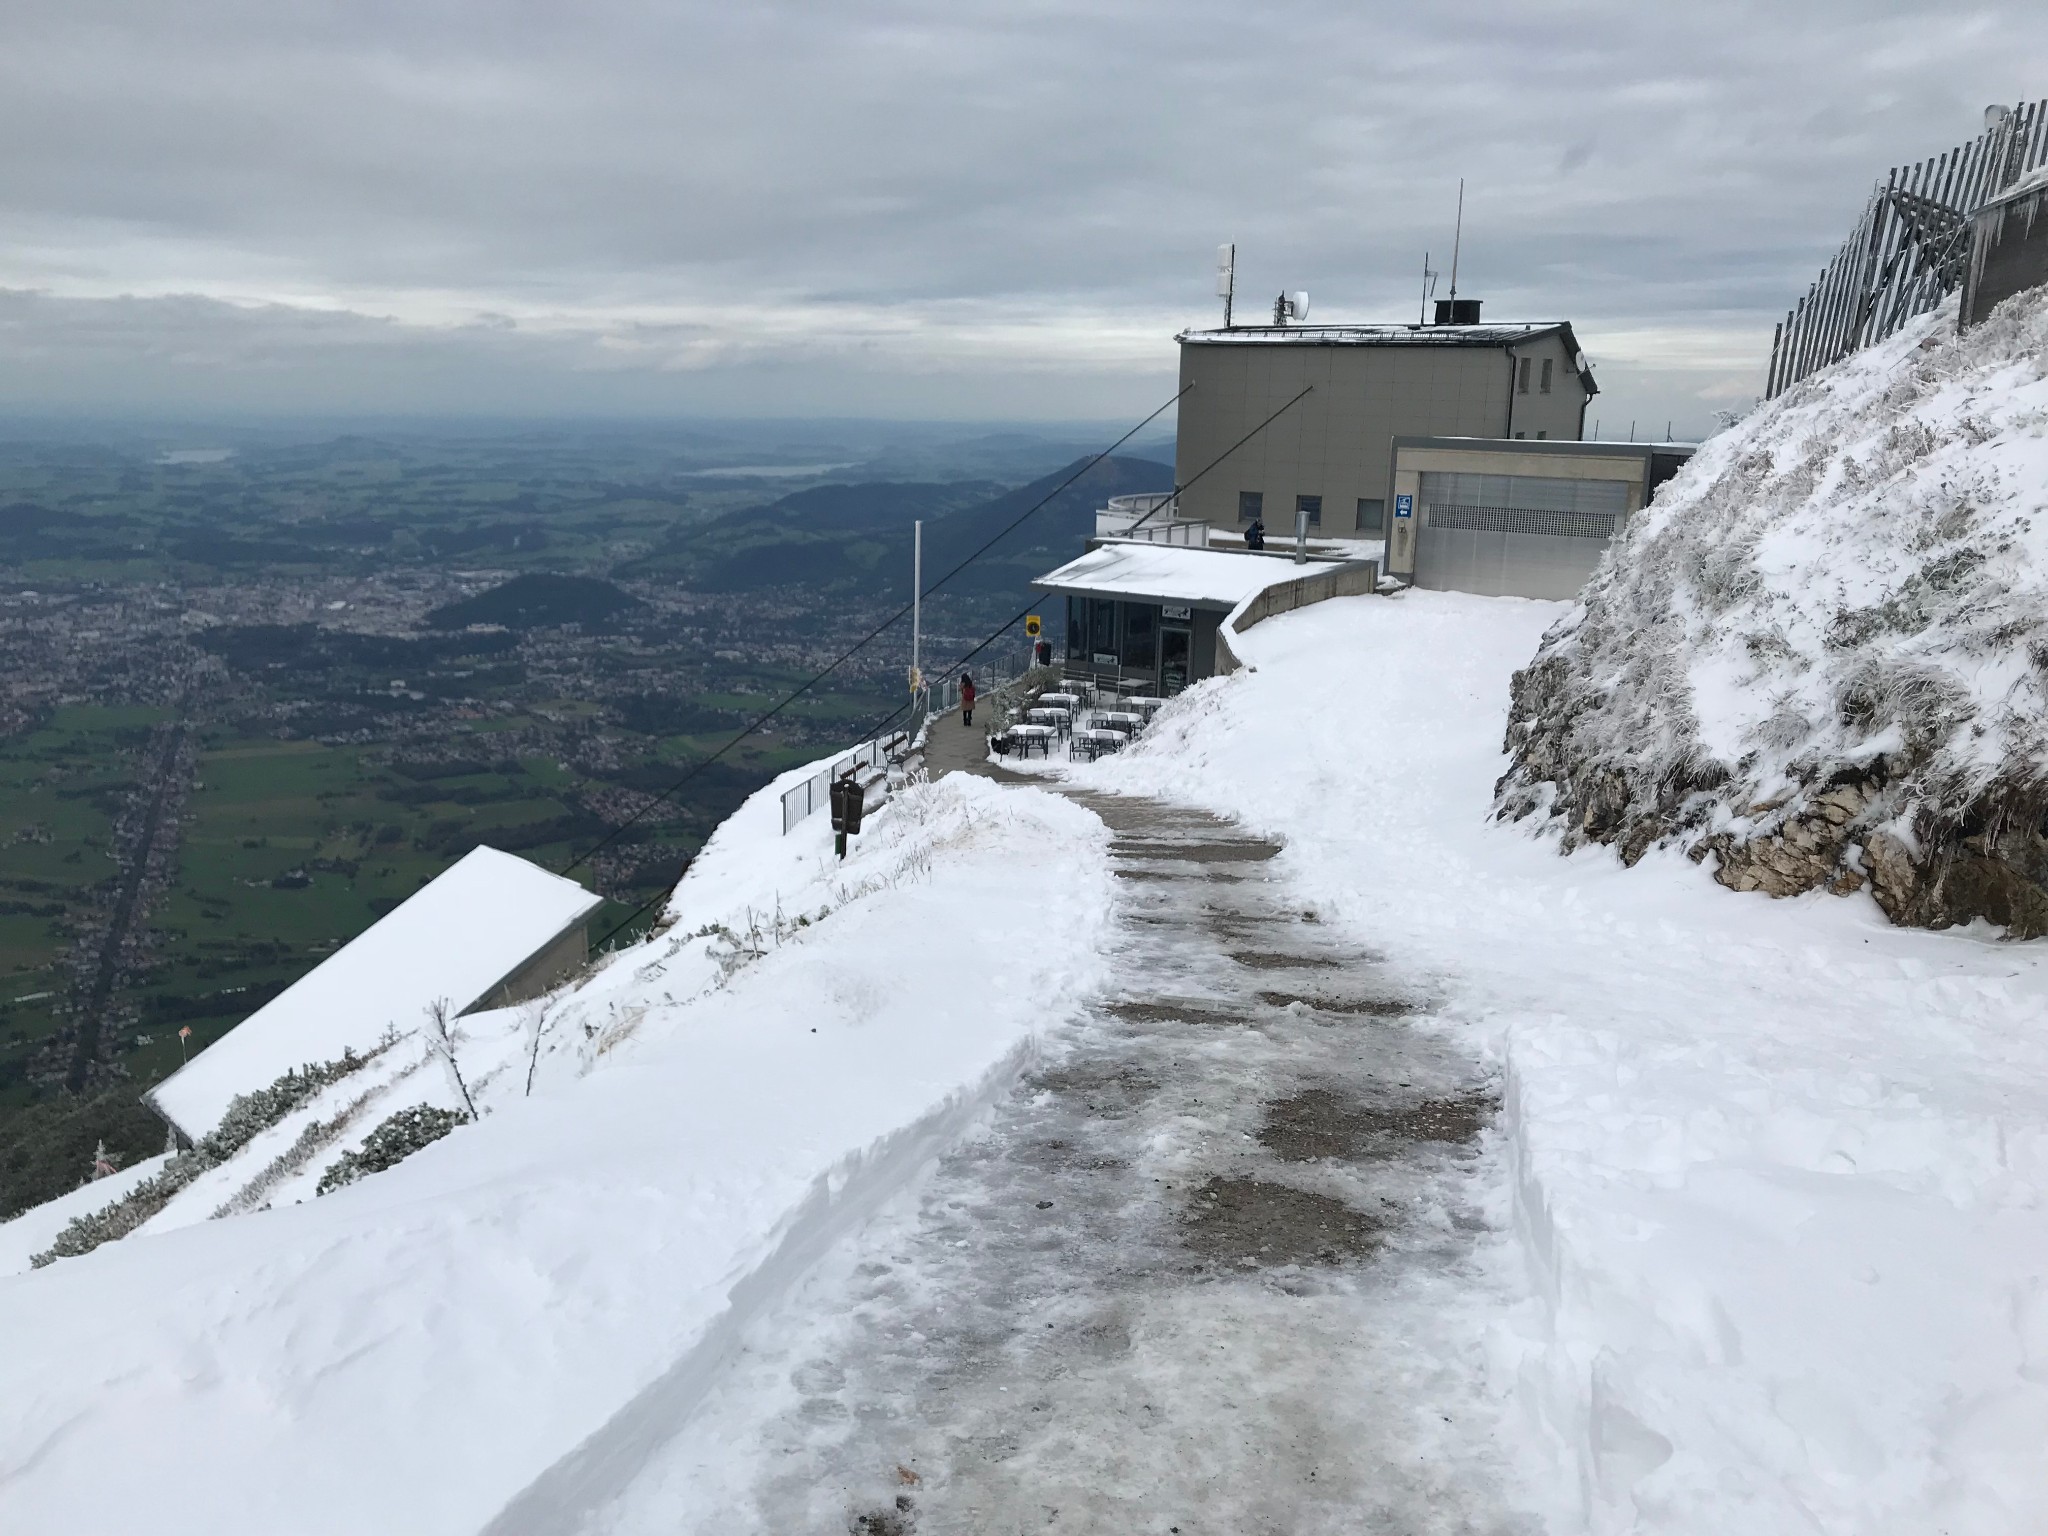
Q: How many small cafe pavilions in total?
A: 1